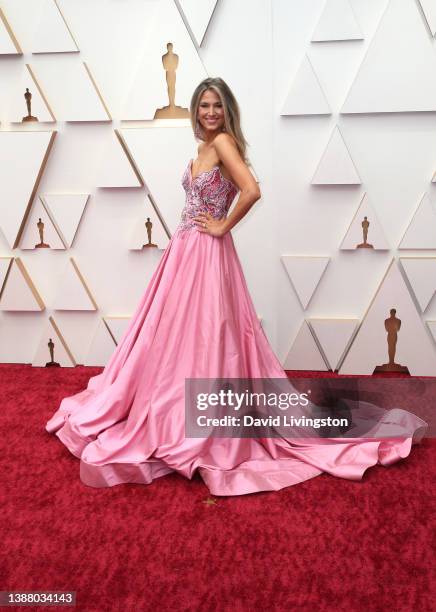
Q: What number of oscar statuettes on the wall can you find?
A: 7